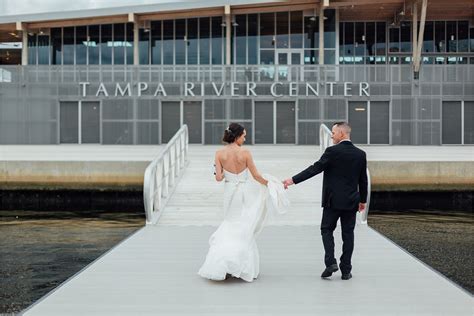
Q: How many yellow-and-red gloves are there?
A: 0